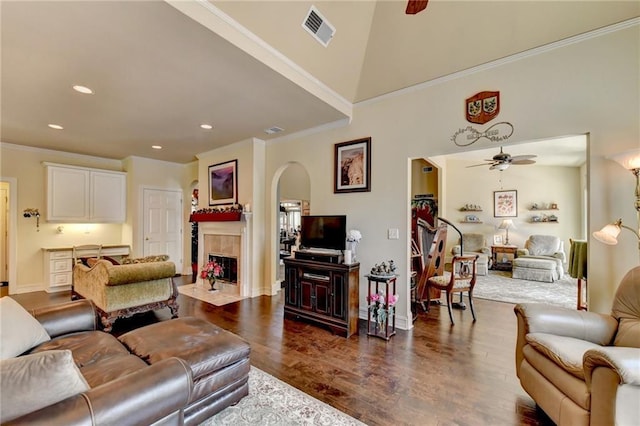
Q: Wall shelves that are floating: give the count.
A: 4